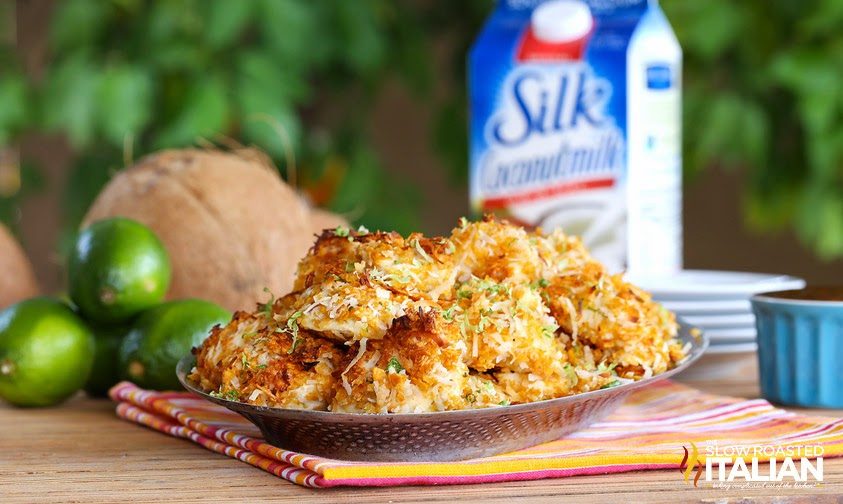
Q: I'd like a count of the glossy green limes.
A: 4